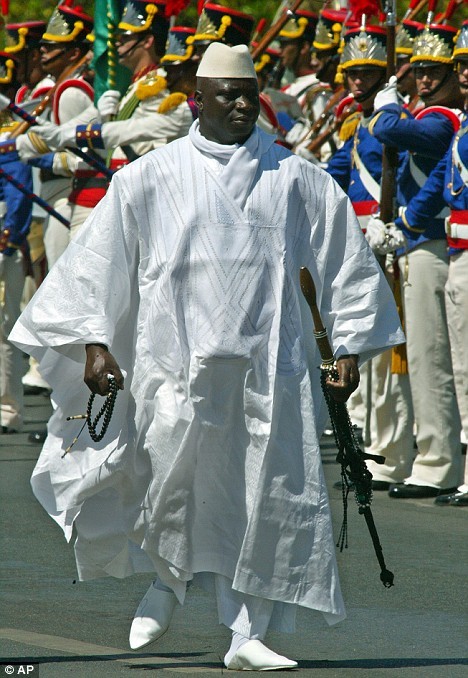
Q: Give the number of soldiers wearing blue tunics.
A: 4